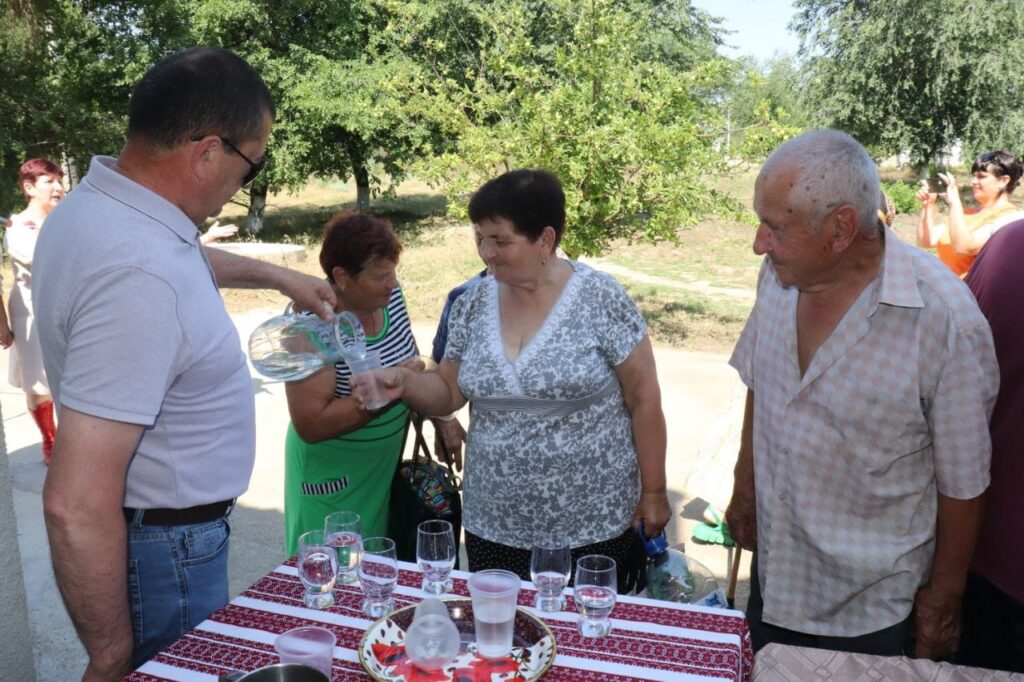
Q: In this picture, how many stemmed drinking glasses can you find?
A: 6